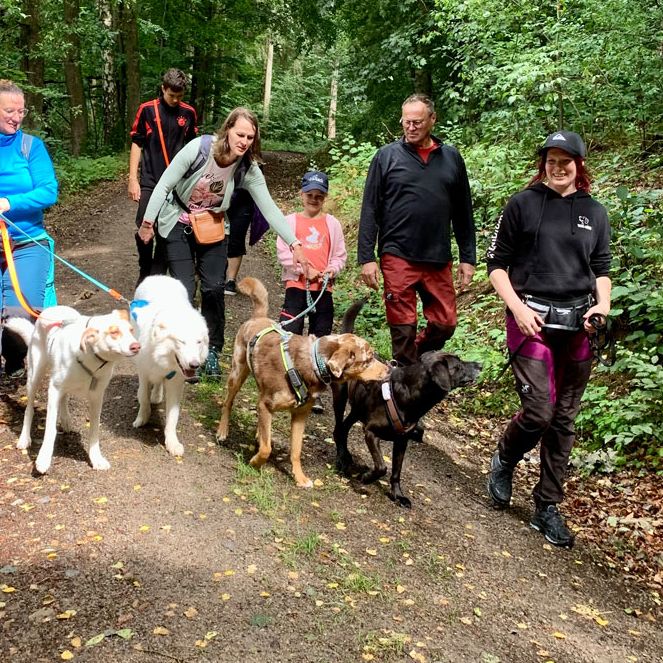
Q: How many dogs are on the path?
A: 4